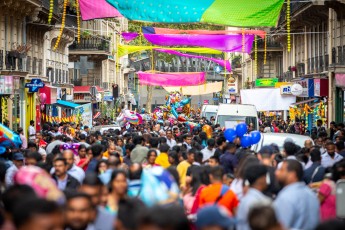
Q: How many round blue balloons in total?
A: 4